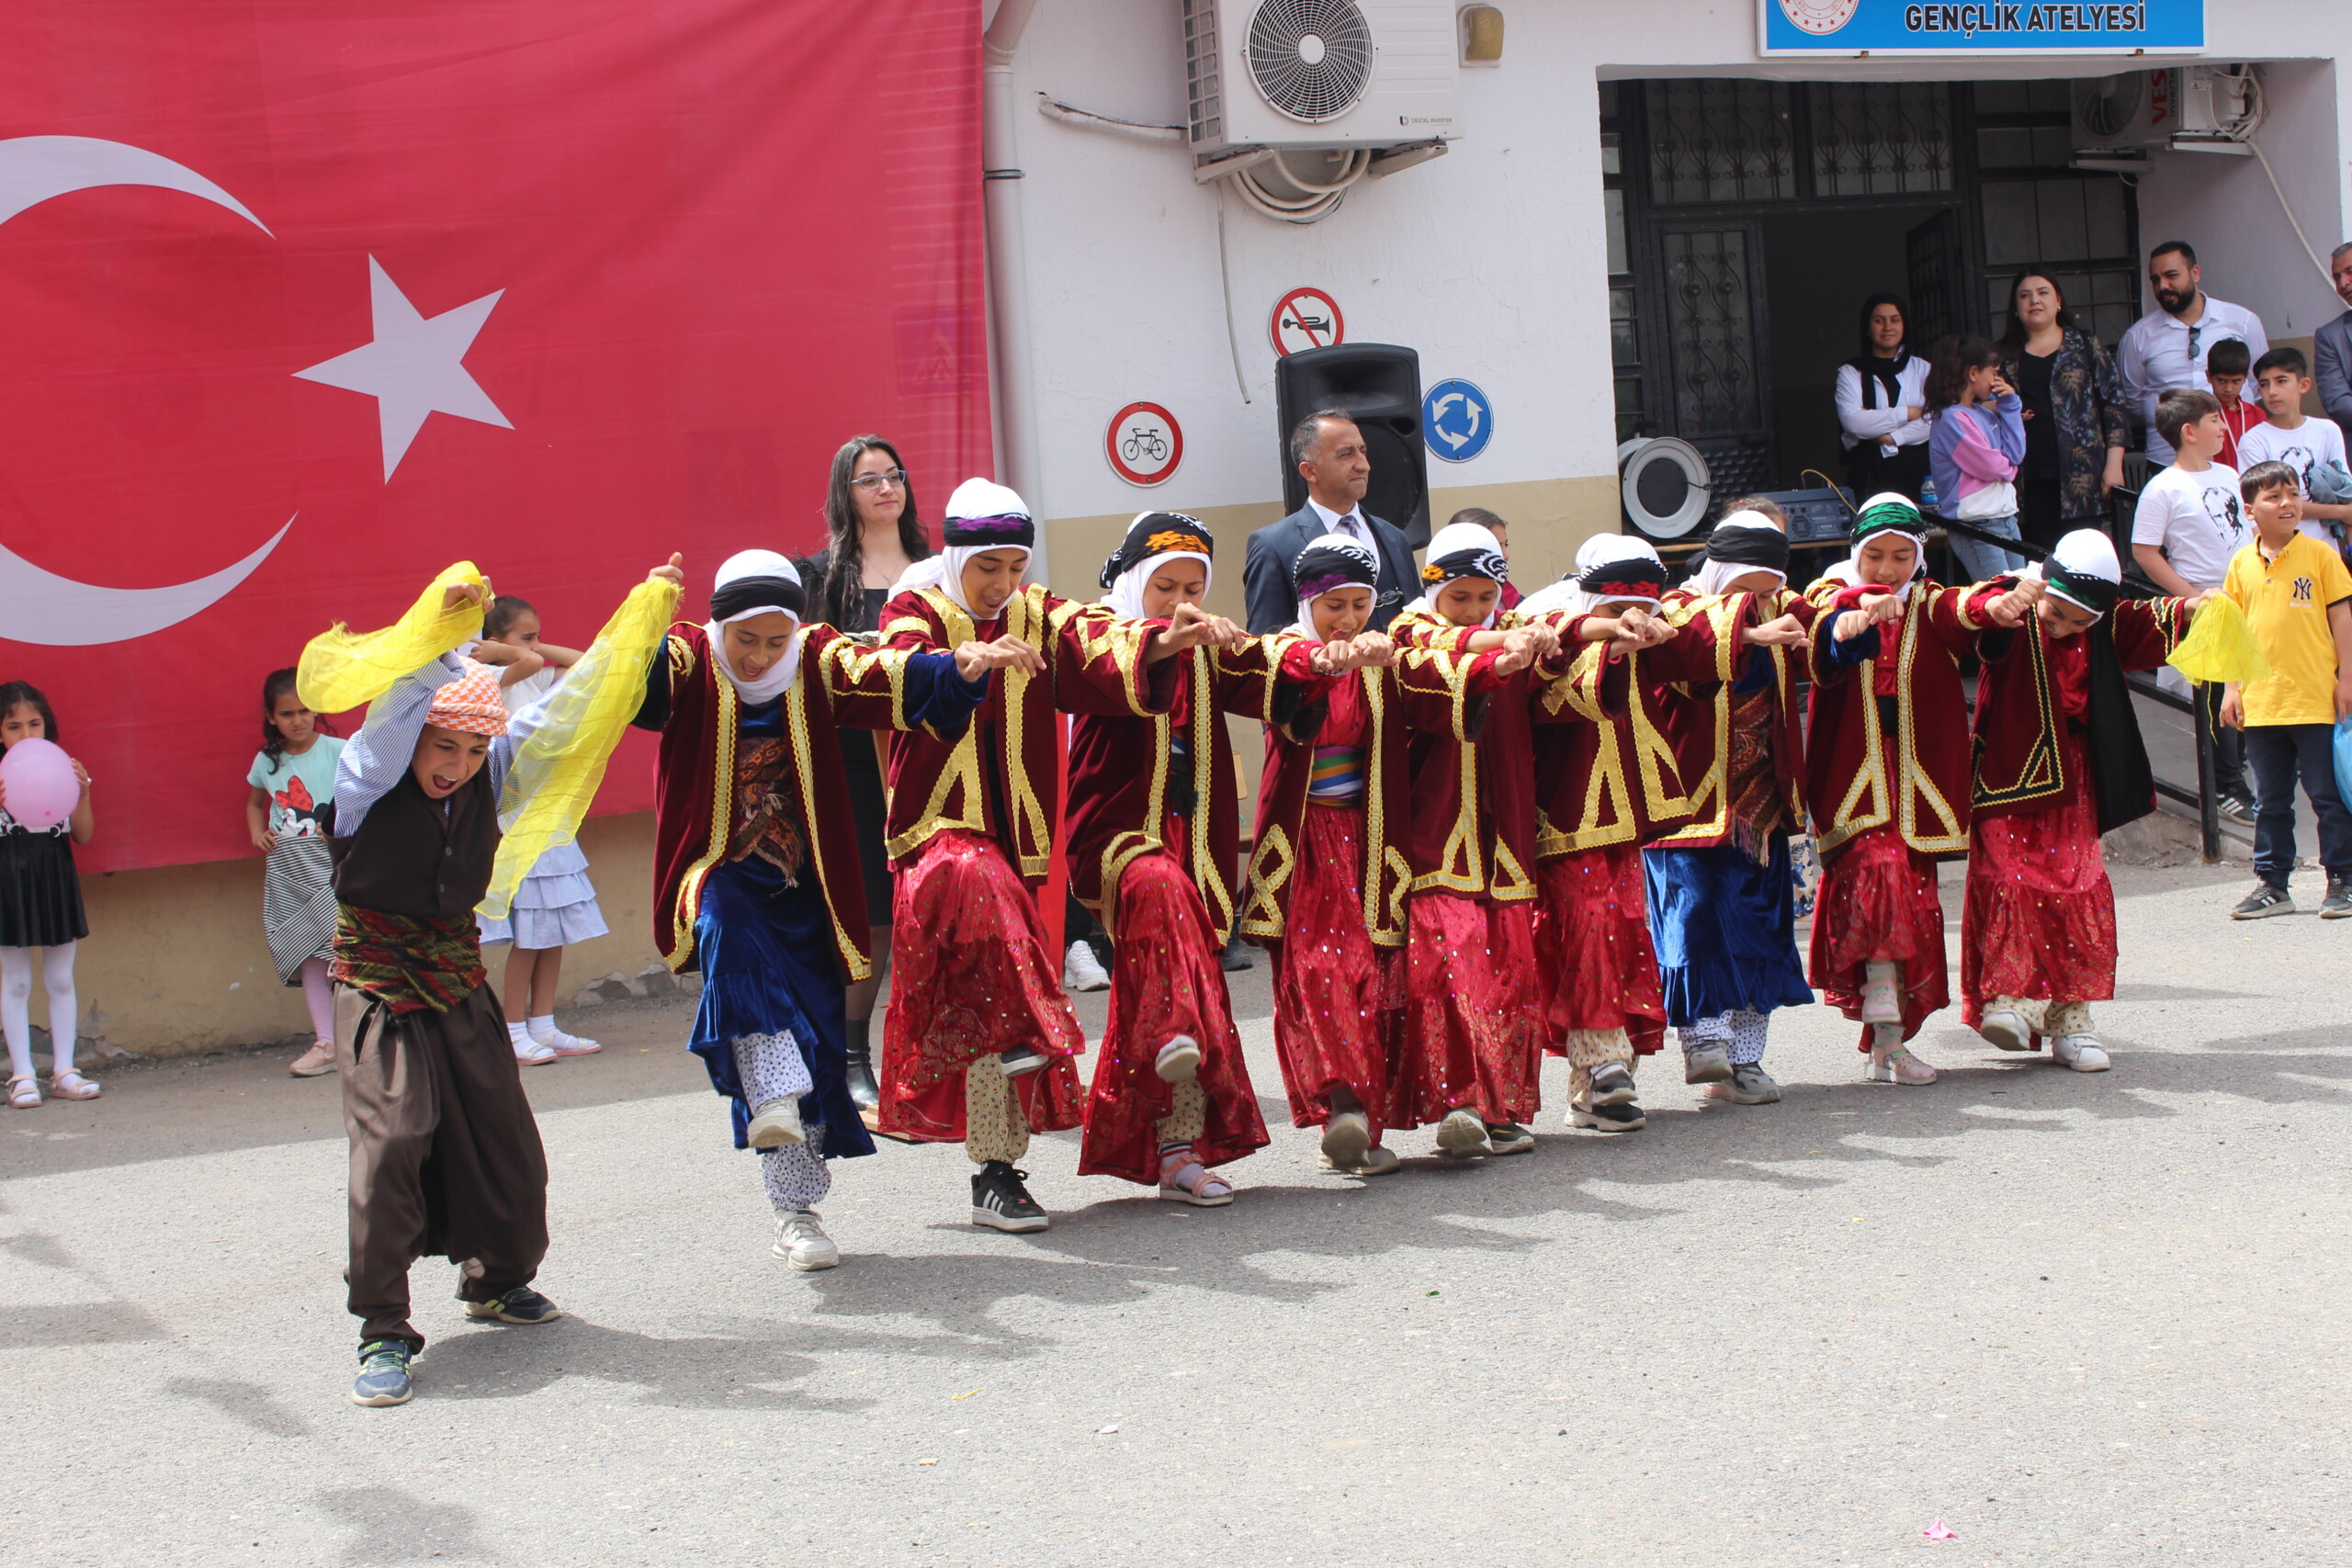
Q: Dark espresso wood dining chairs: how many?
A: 0